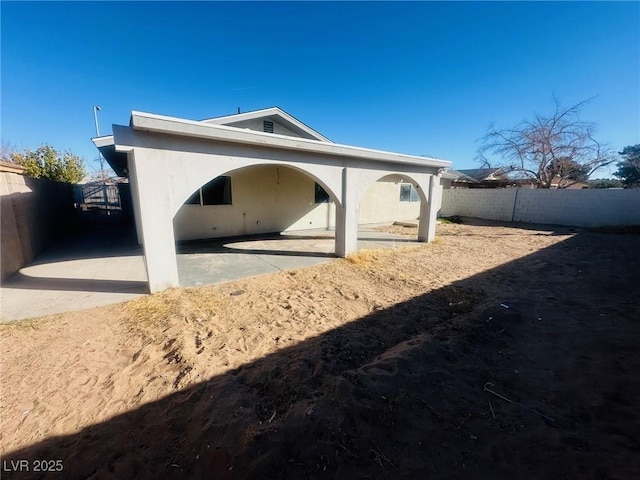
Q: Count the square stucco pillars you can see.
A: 3